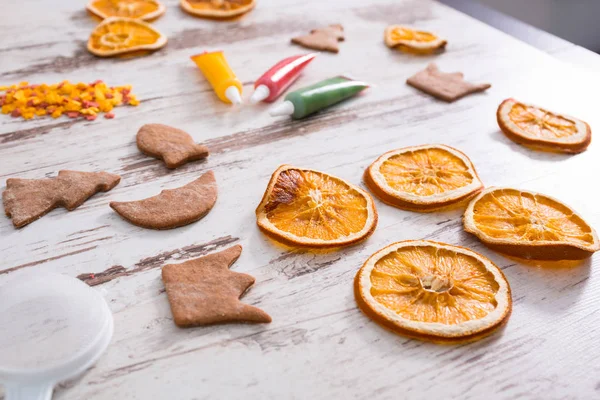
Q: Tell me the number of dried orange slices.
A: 9